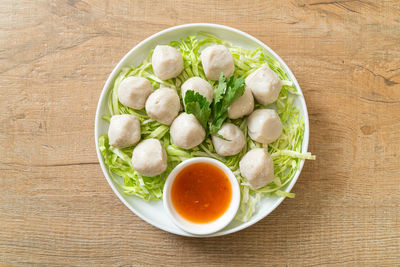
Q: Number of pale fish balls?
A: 13